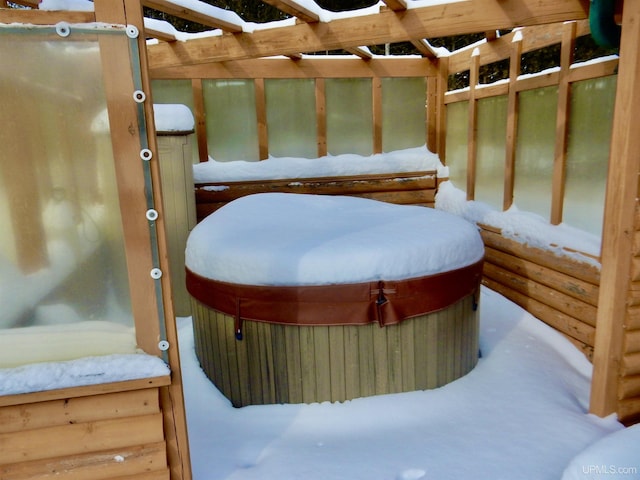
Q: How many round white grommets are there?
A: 7